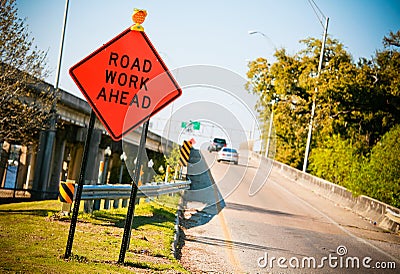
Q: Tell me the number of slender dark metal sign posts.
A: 2